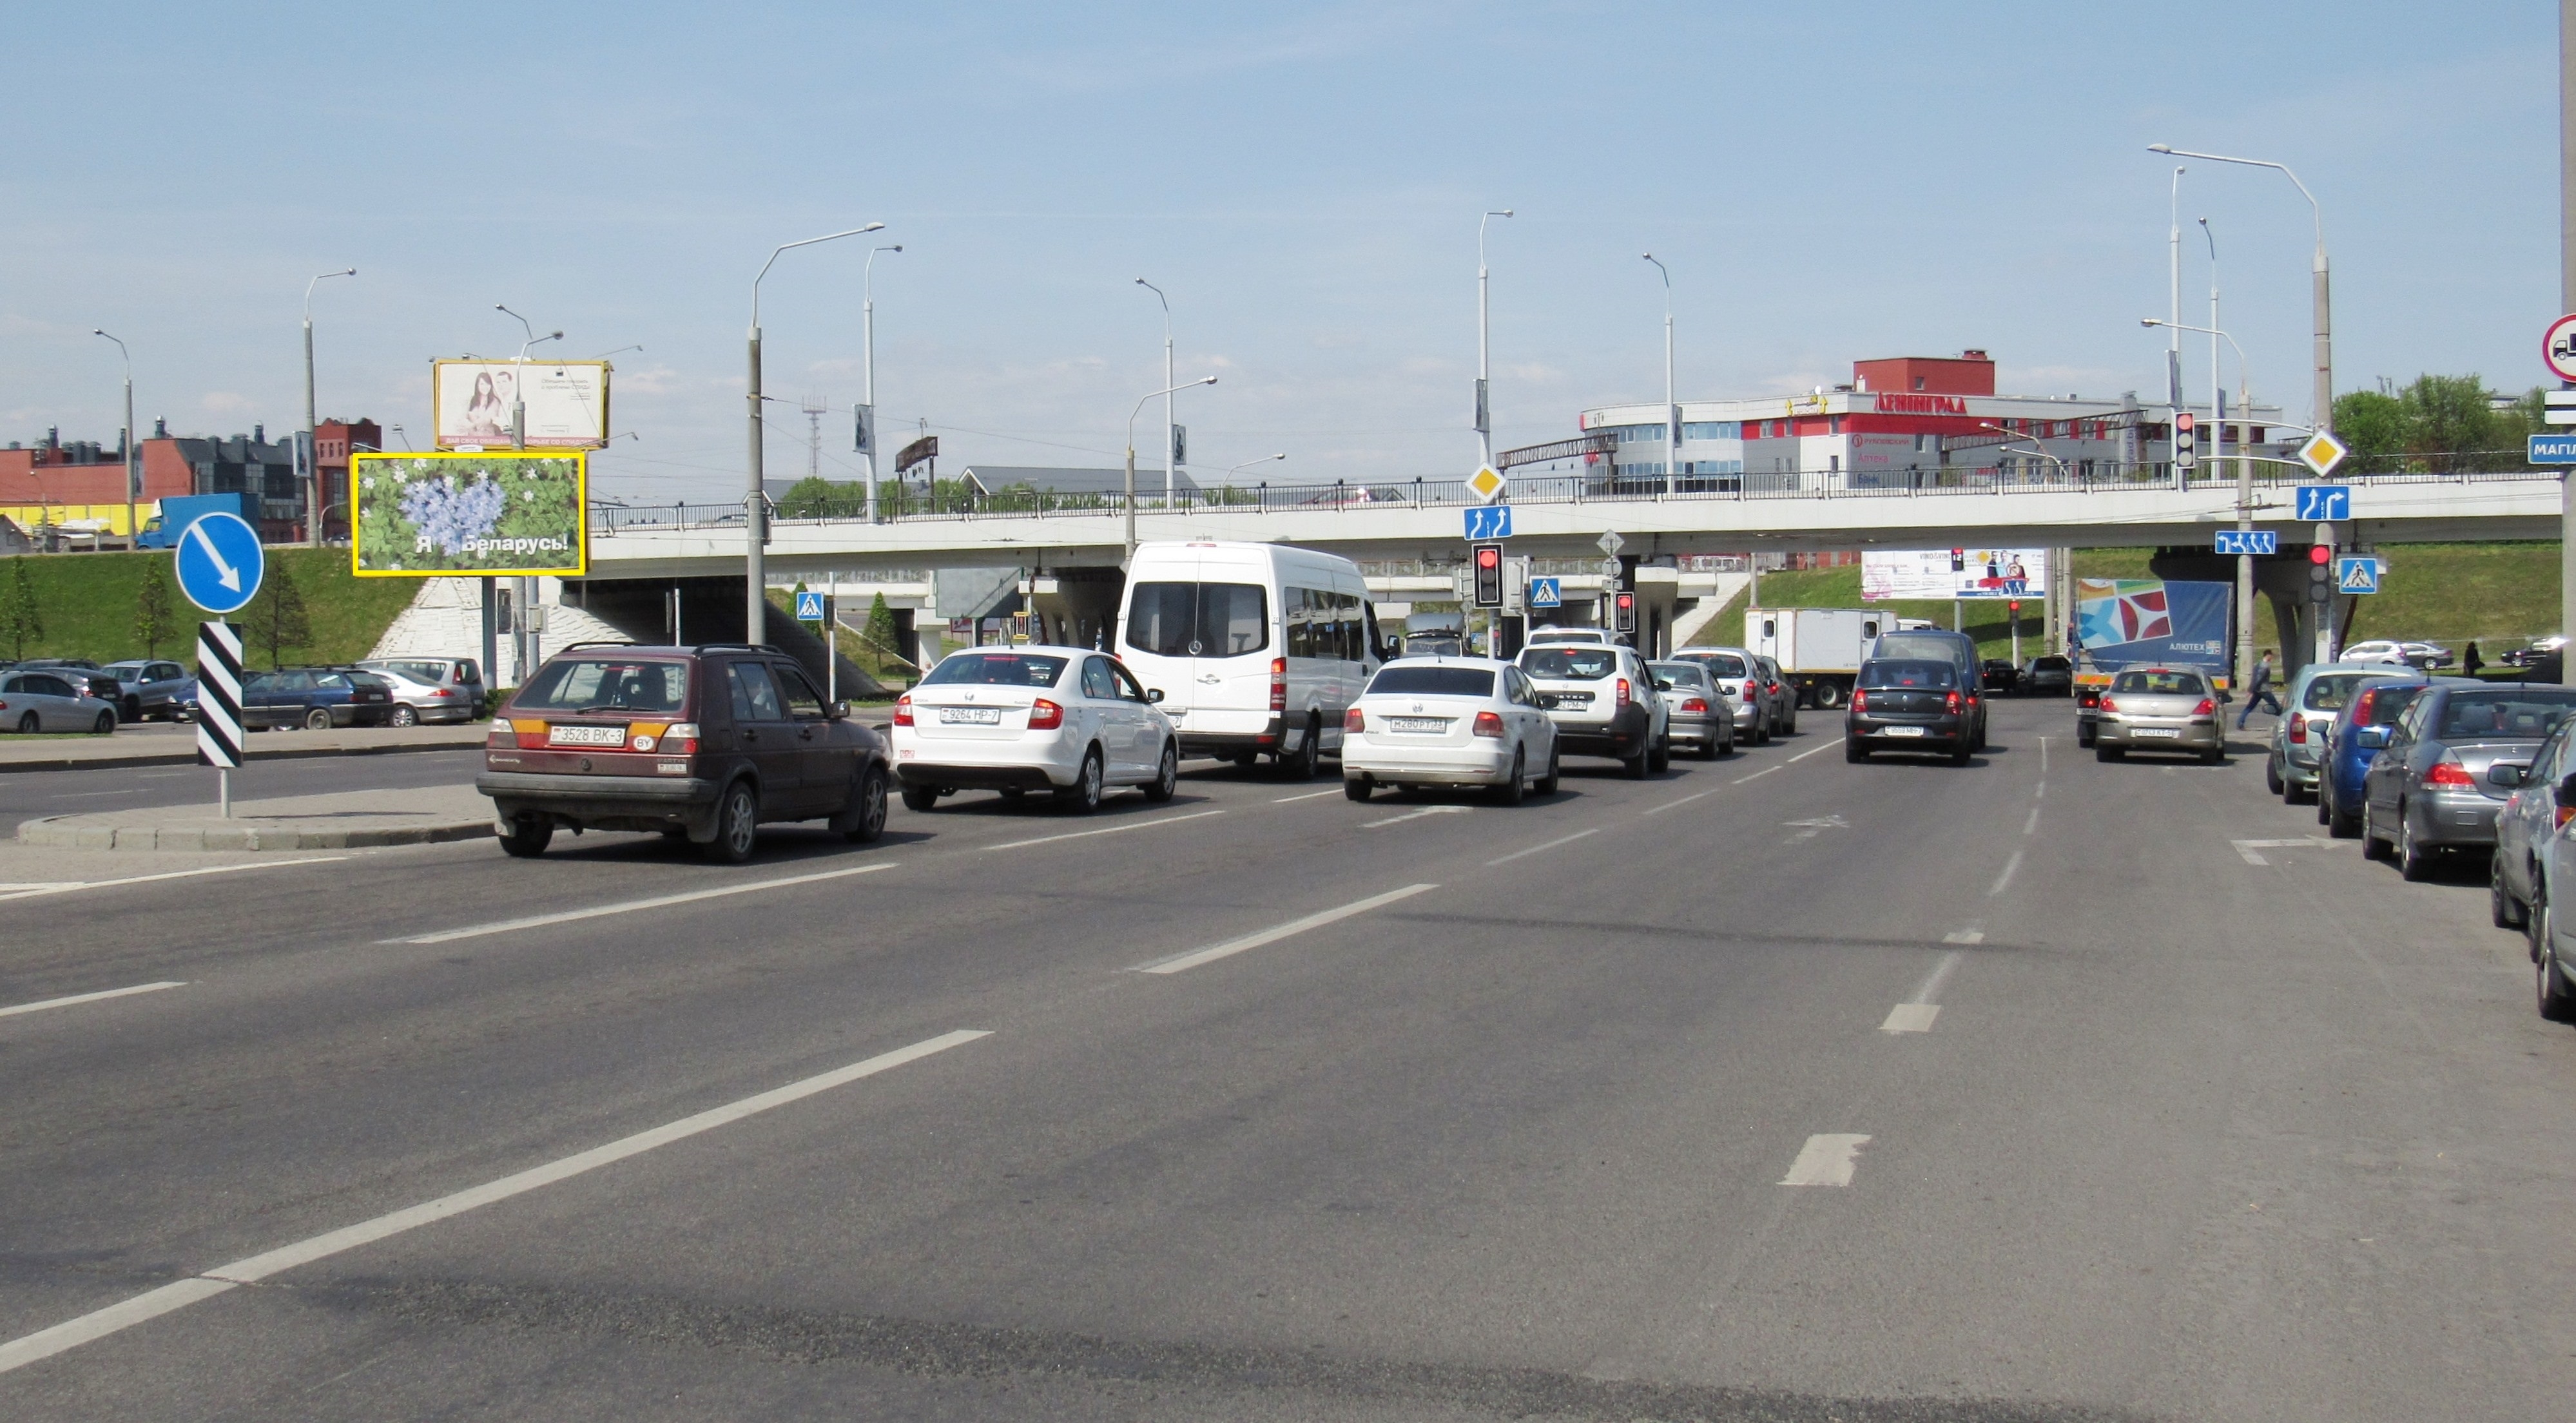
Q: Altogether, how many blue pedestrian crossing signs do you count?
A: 3